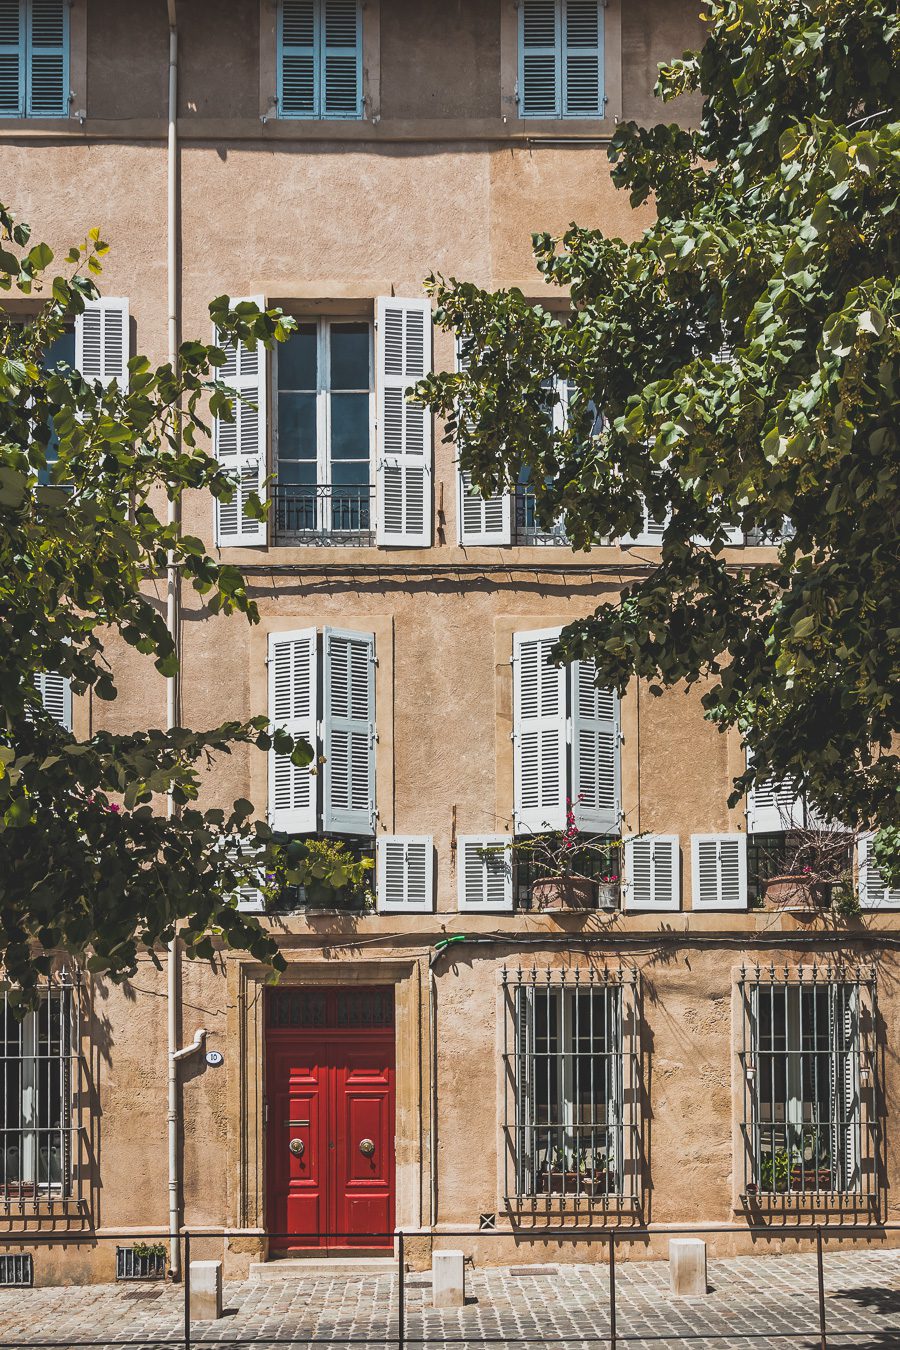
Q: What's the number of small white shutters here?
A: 6